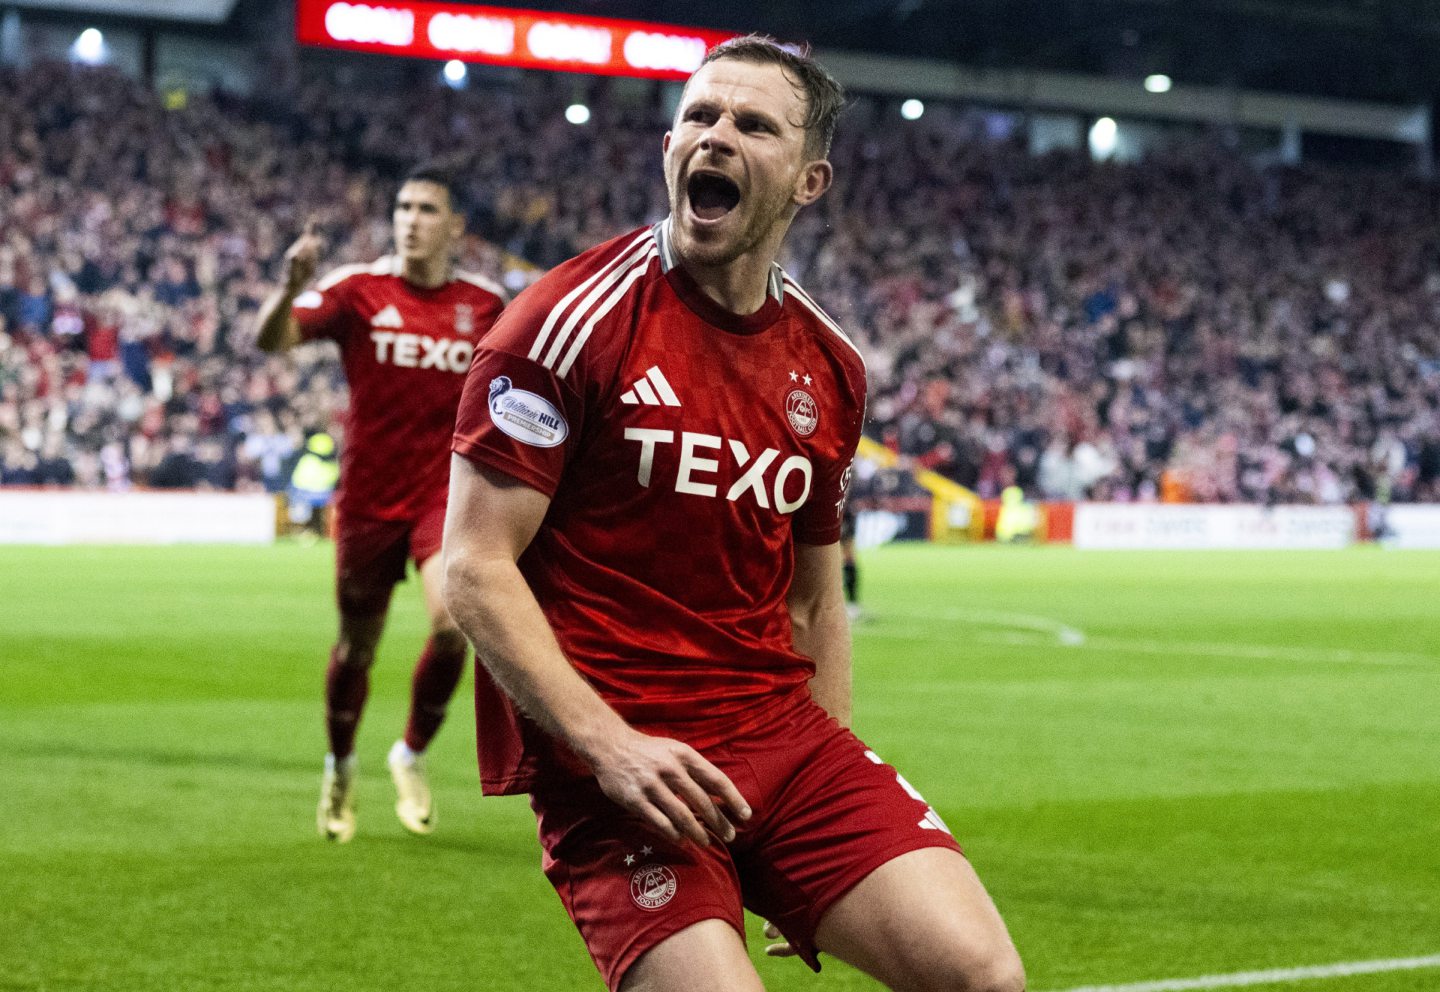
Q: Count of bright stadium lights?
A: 6